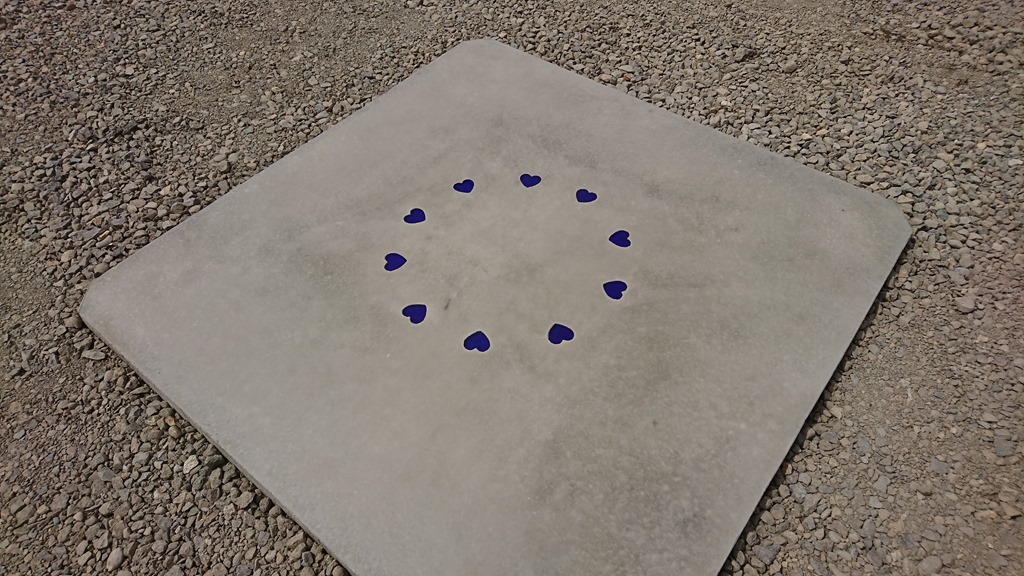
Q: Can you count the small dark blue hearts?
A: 10